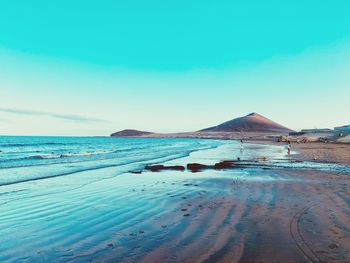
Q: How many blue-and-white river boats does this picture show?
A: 0